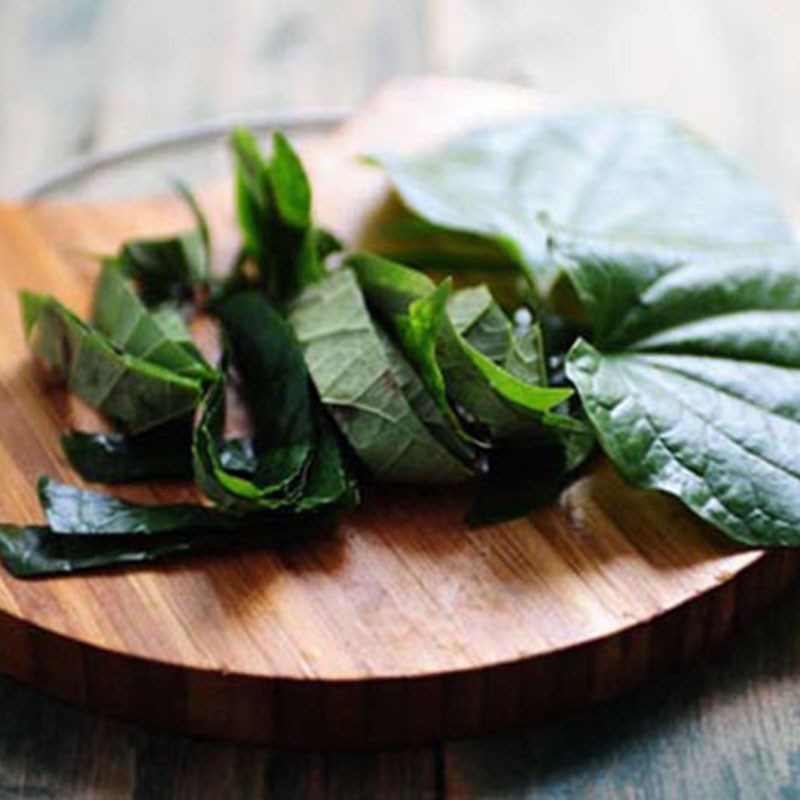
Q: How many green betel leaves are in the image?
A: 2